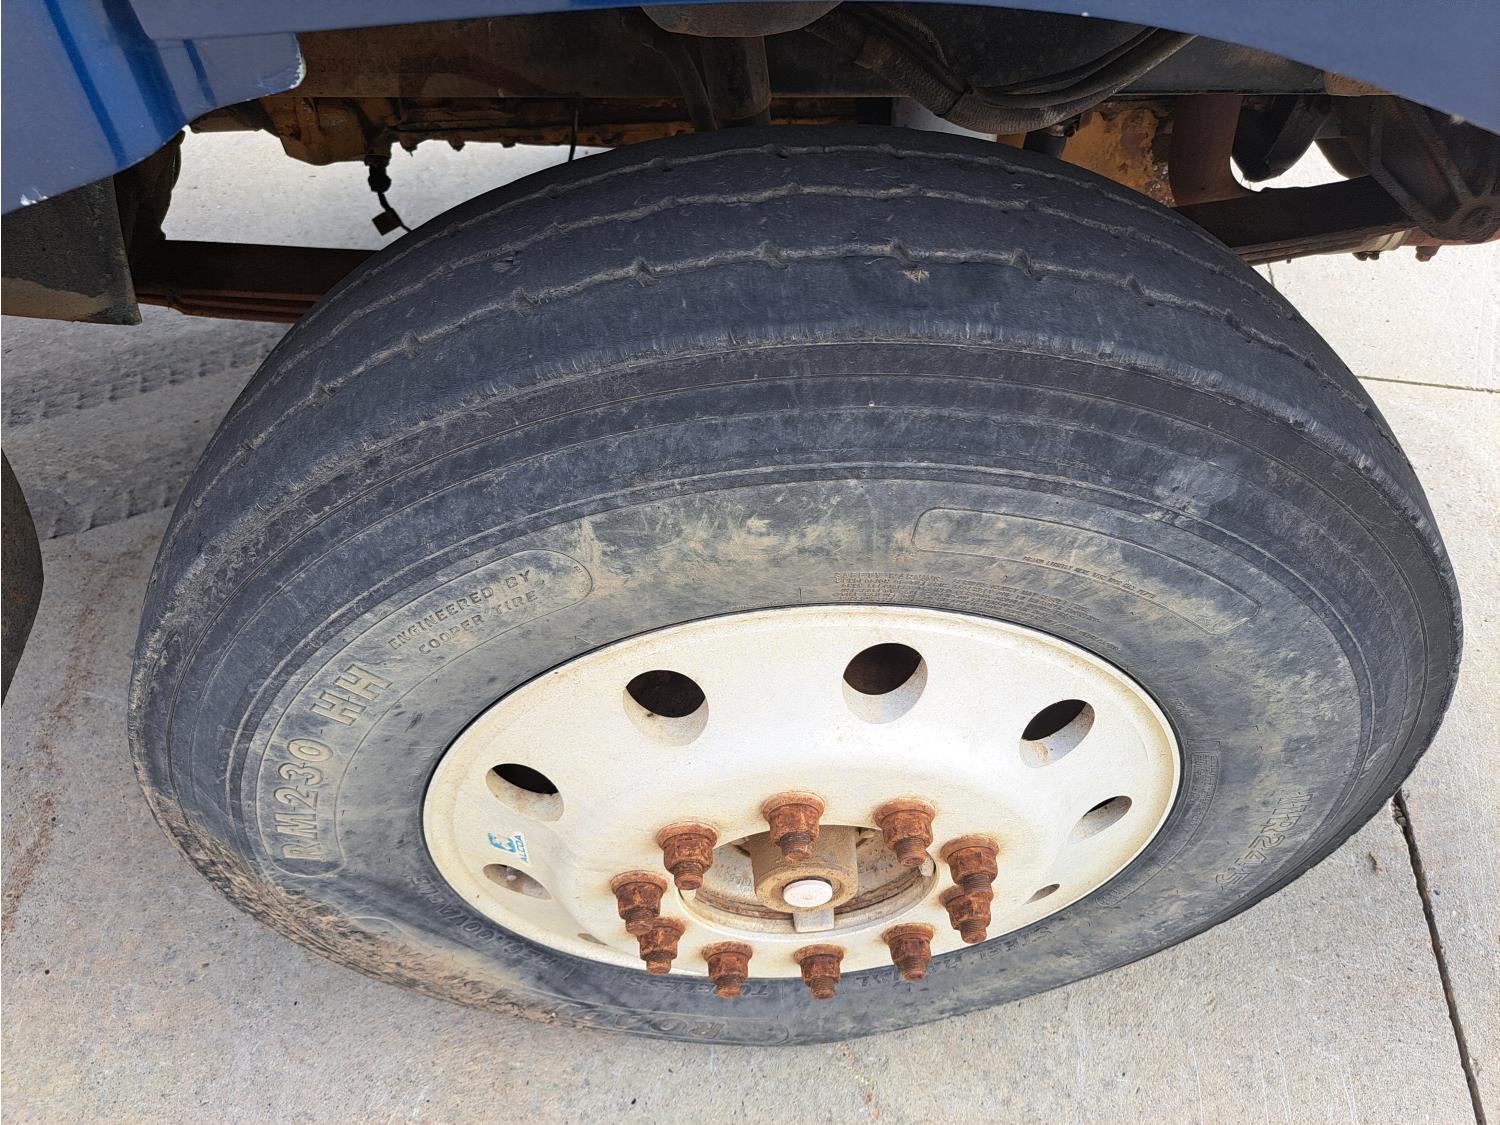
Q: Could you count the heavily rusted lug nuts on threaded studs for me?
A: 10